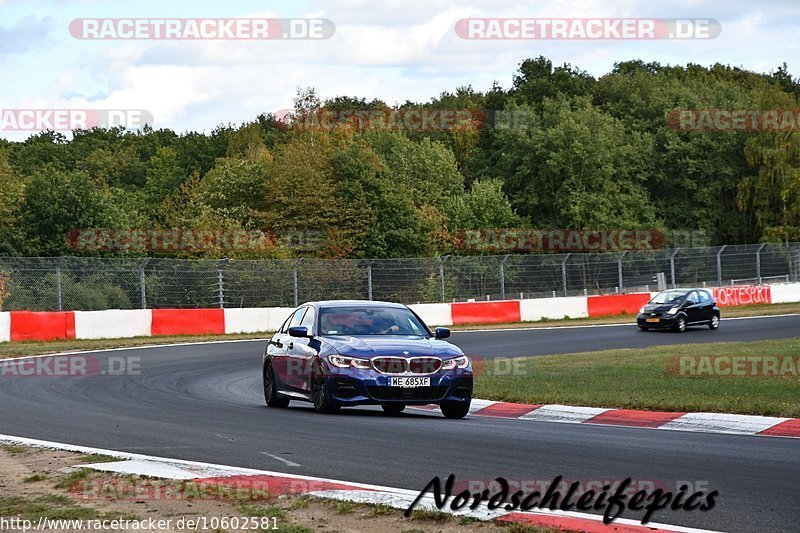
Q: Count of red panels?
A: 5